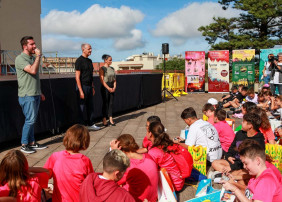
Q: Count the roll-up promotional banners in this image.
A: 4